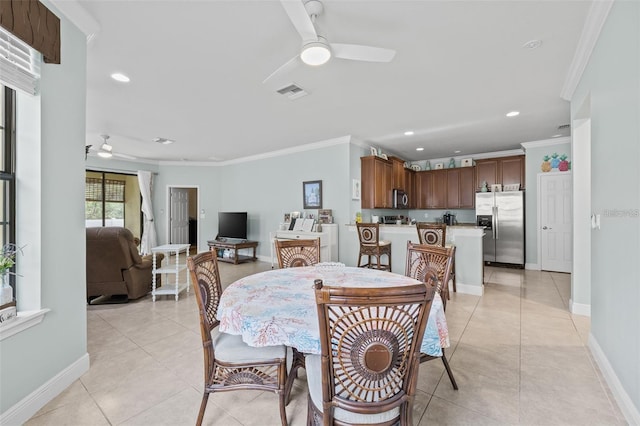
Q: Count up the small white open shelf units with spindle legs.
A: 1